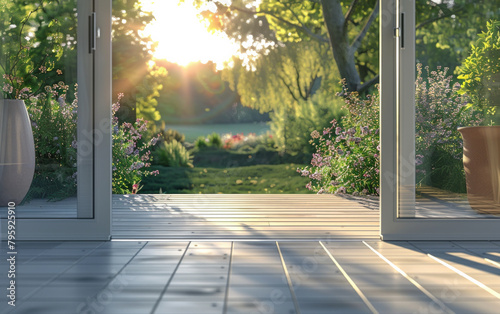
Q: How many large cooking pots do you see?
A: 0